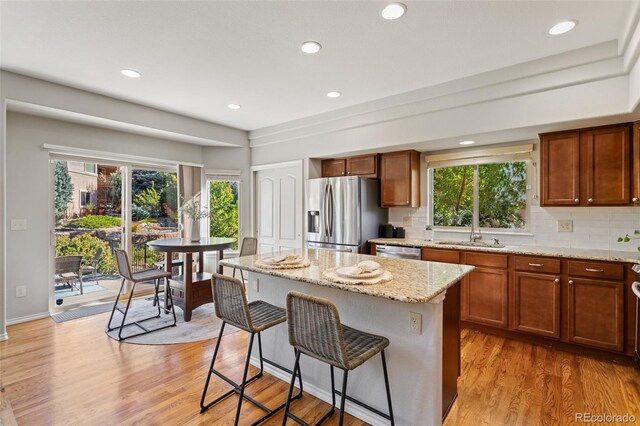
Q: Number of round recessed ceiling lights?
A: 7